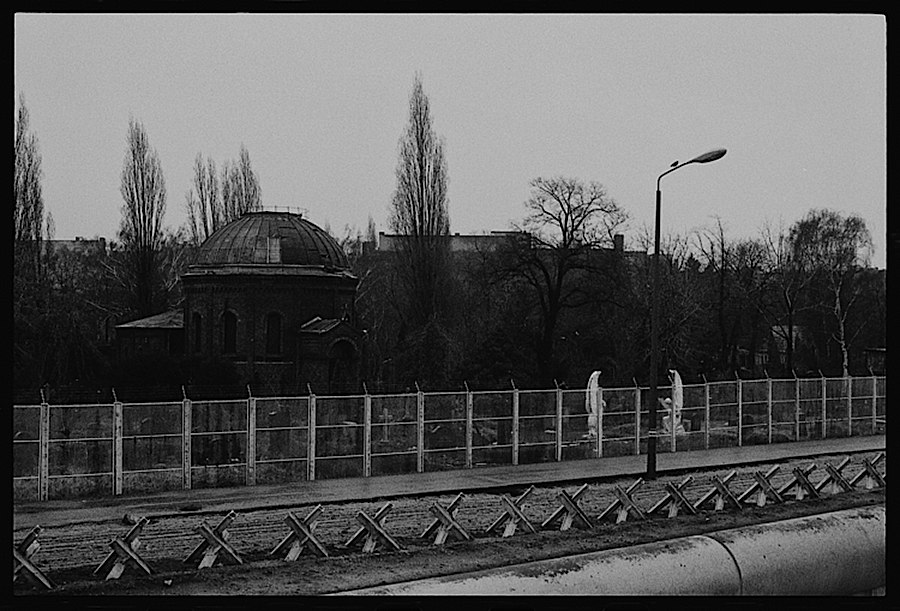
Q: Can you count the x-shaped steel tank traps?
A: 15